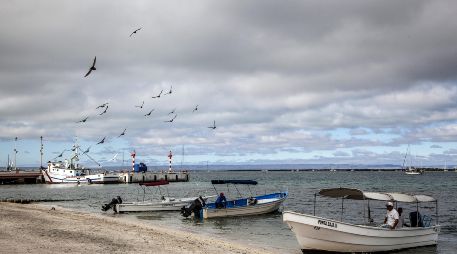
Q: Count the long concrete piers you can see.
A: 1